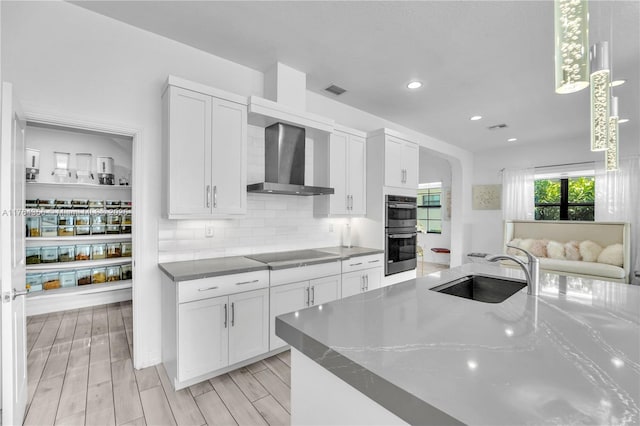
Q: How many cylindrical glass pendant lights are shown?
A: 3